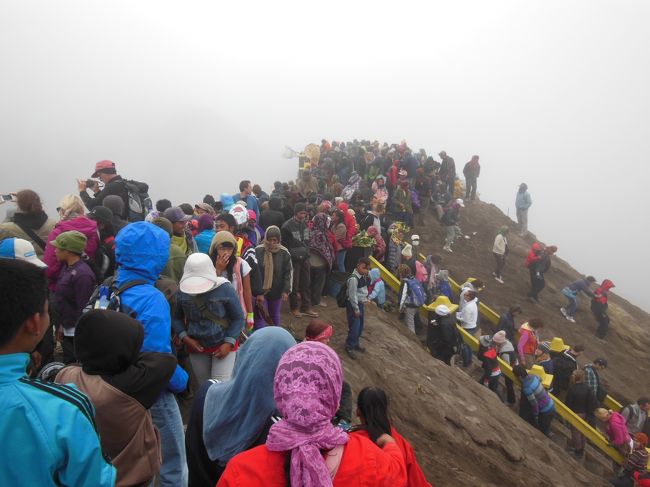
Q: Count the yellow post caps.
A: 4